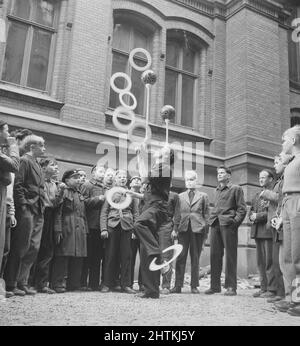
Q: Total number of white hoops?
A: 7